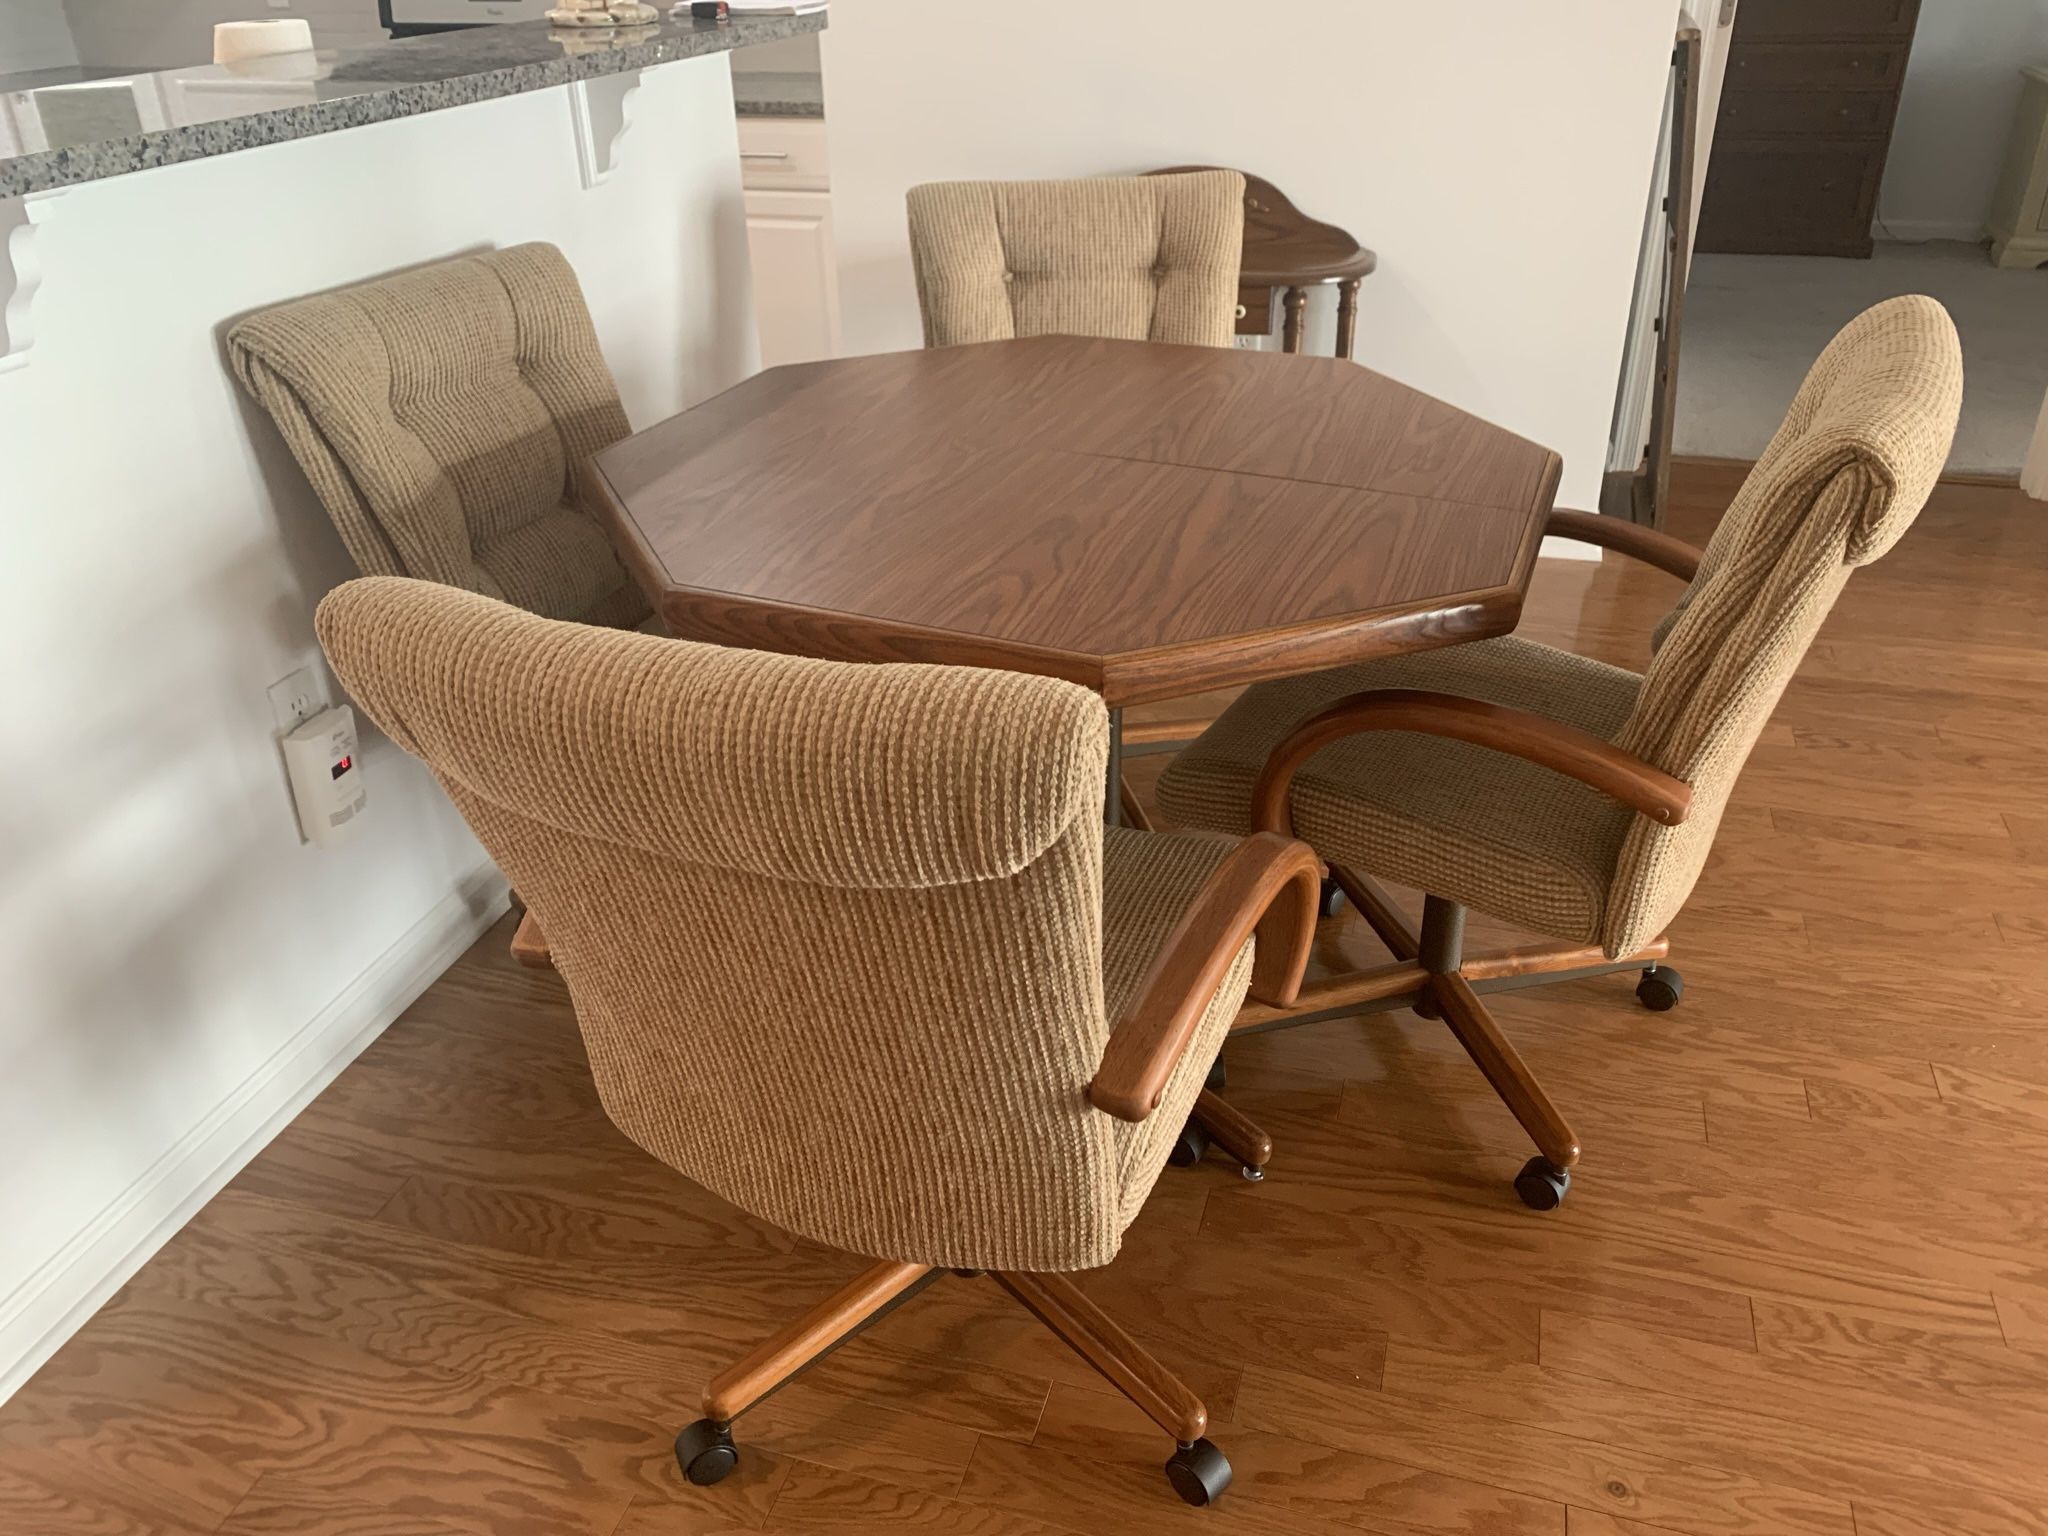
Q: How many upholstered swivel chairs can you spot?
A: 4